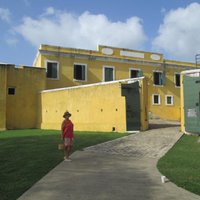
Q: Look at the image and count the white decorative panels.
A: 3